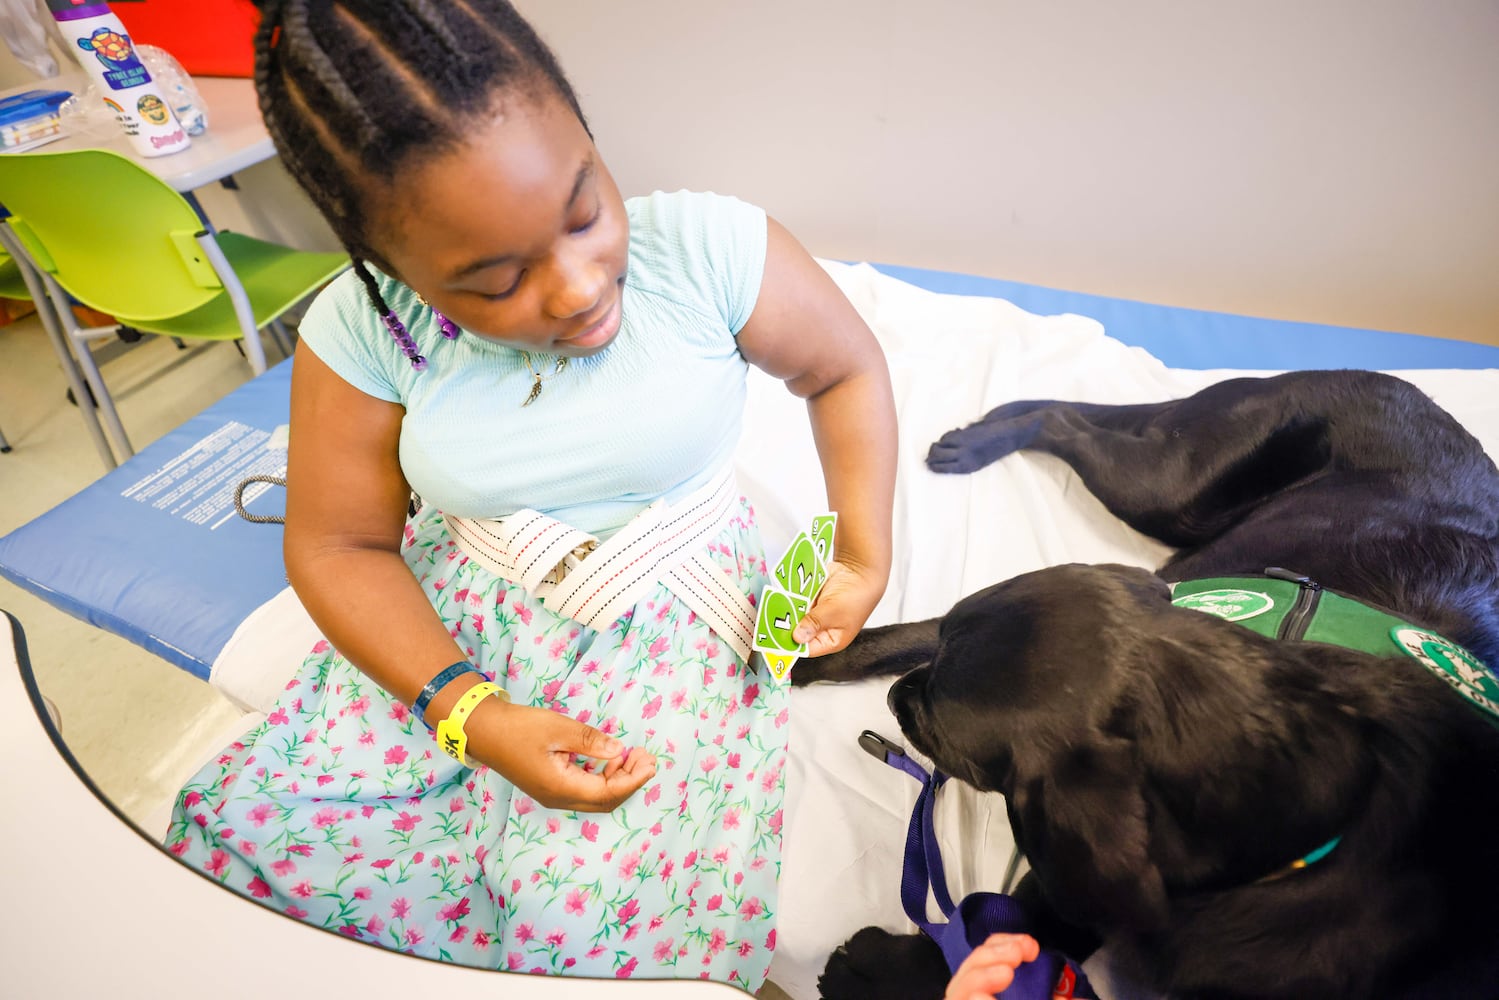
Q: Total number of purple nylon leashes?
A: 1